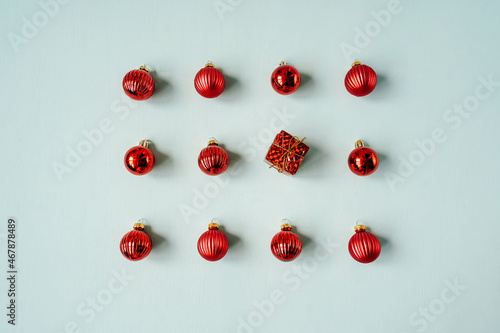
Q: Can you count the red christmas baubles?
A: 11